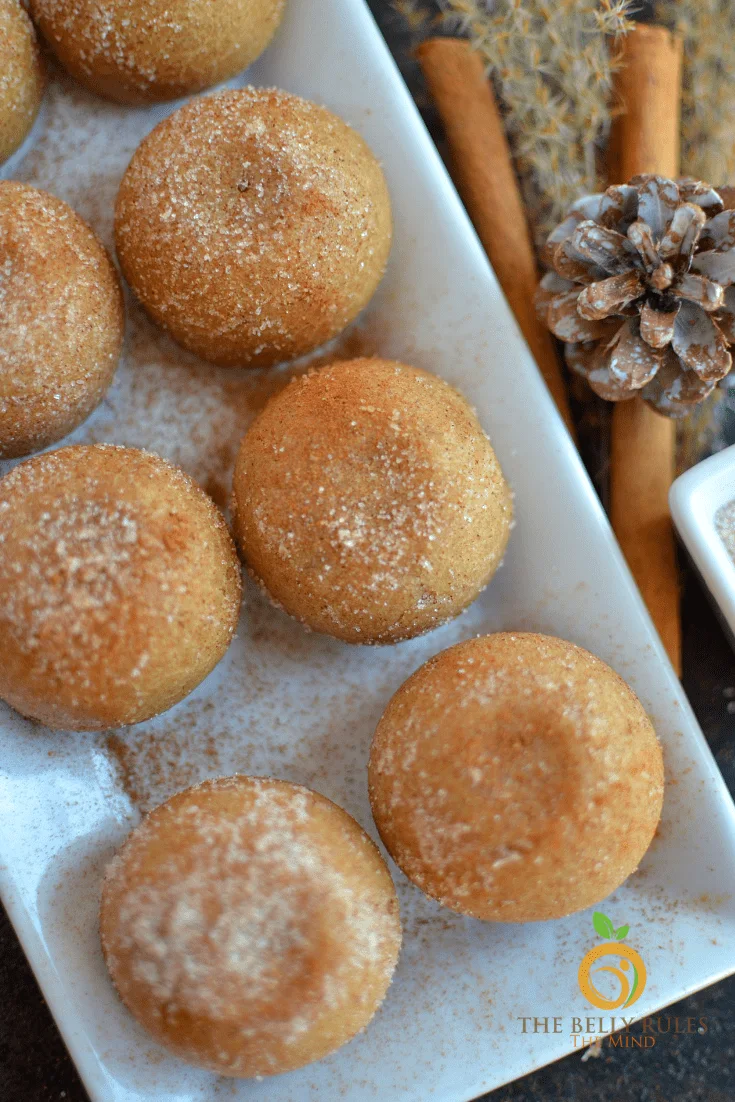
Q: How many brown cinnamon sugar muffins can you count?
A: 8